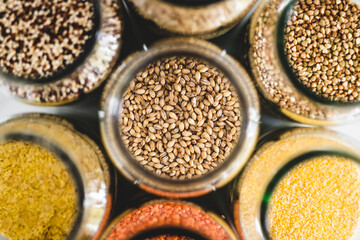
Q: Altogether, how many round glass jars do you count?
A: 7